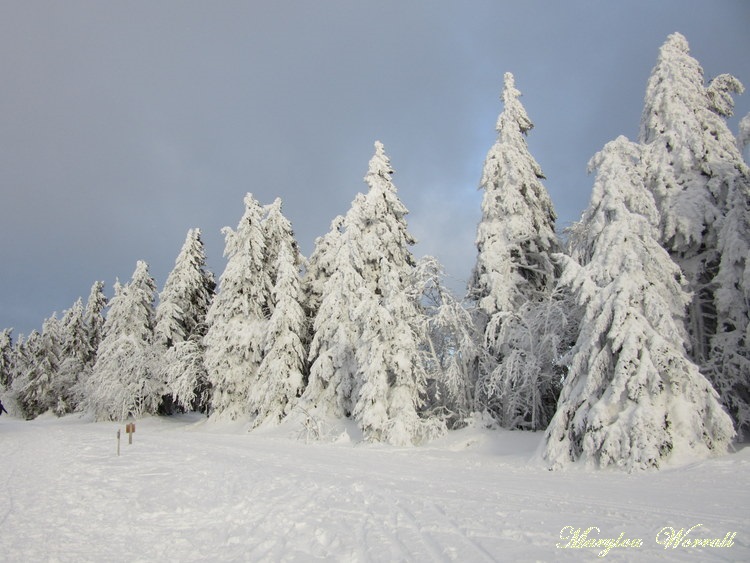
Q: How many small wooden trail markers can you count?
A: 2